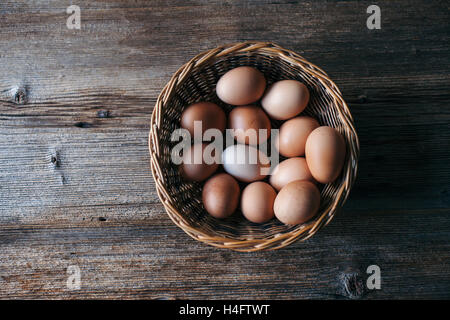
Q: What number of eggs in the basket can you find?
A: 12